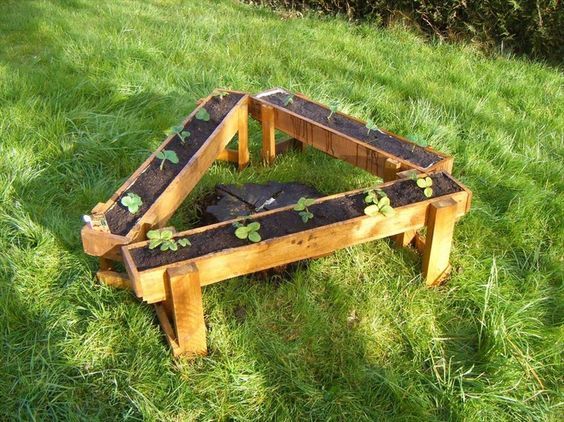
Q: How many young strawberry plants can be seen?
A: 14